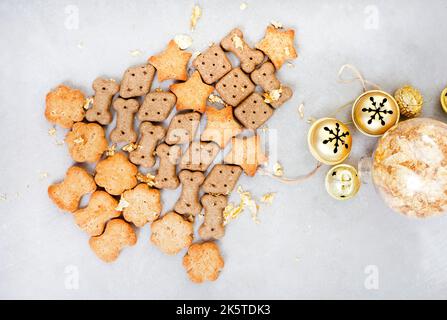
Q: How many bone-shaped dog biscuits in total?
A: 11